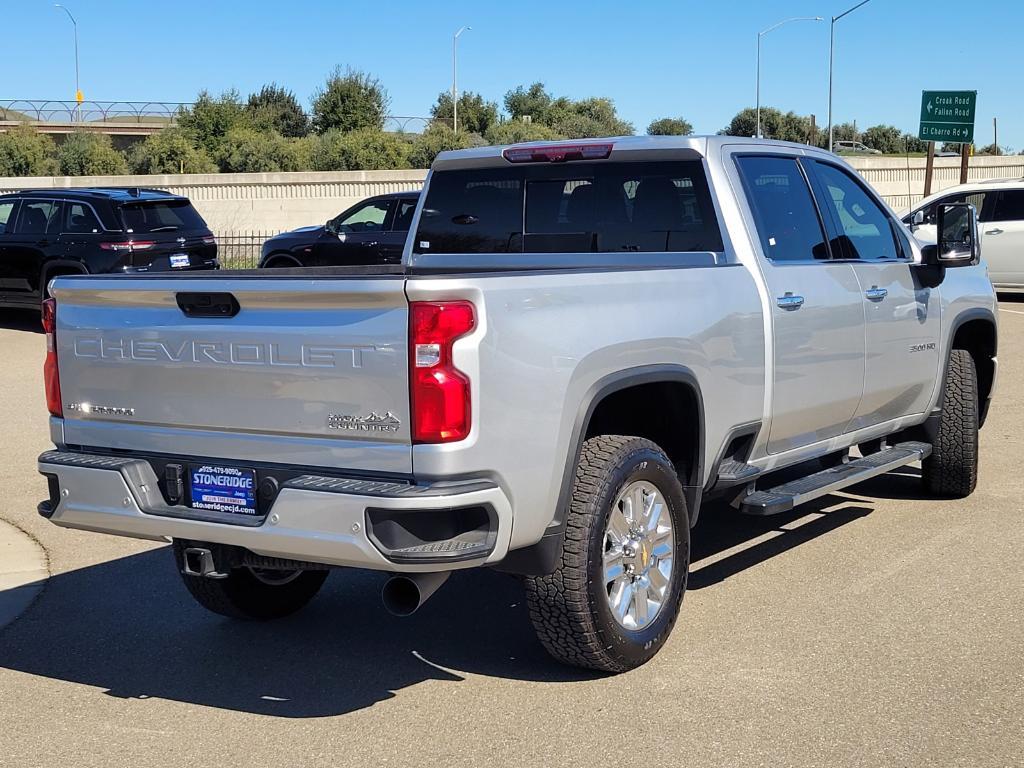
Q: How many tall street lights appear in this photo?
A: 4